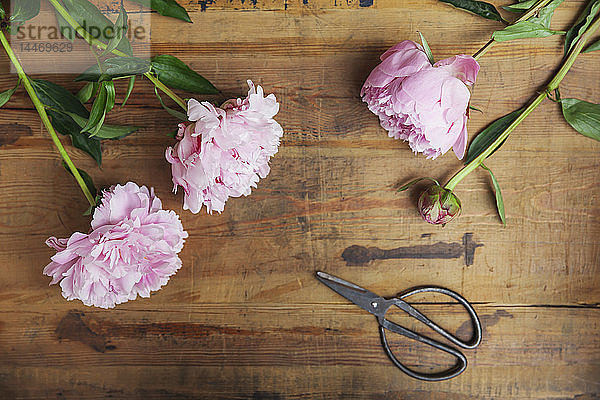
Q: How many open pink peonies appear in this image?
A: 3